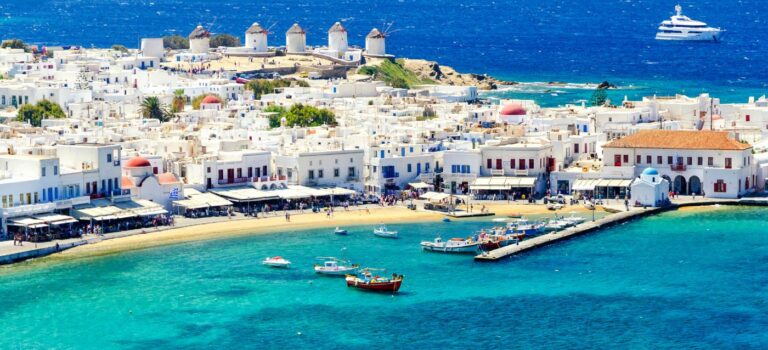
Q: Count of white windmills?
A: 5